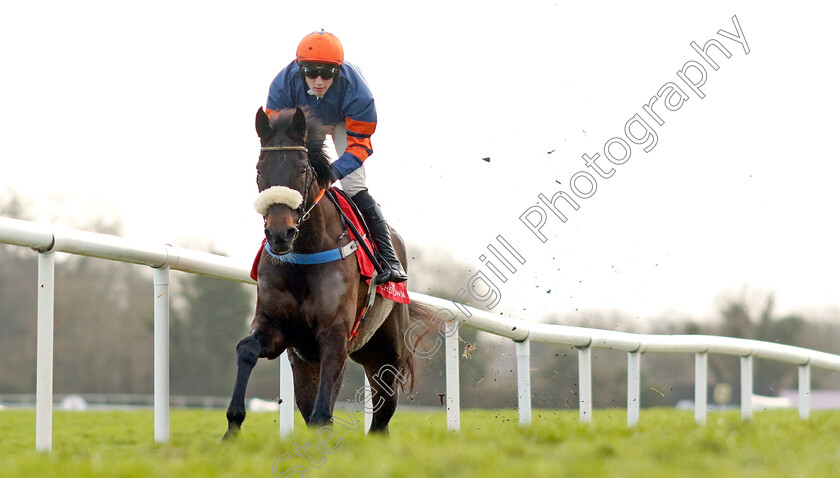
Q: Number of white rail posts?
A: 11